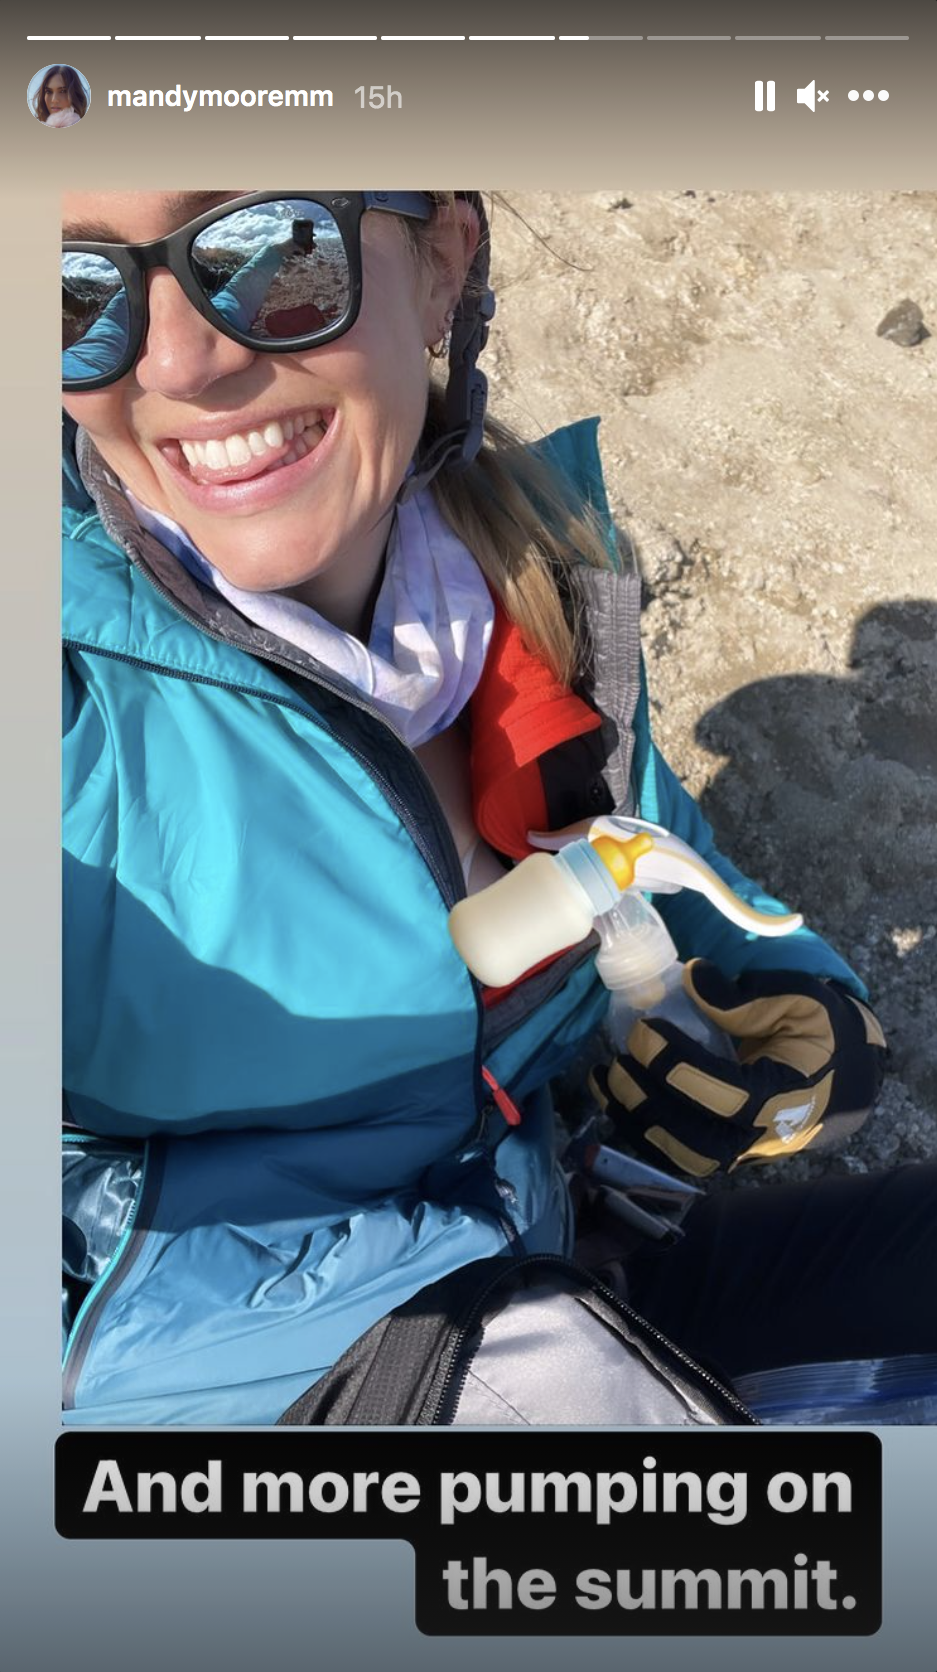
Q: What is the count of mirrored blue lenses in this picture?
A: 2